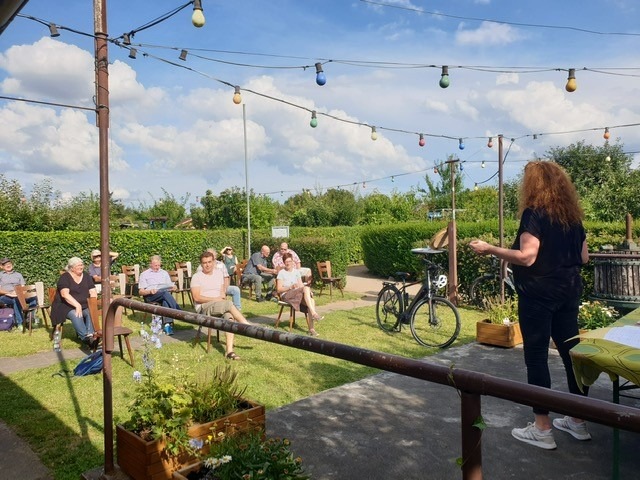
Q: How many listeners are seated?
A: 10